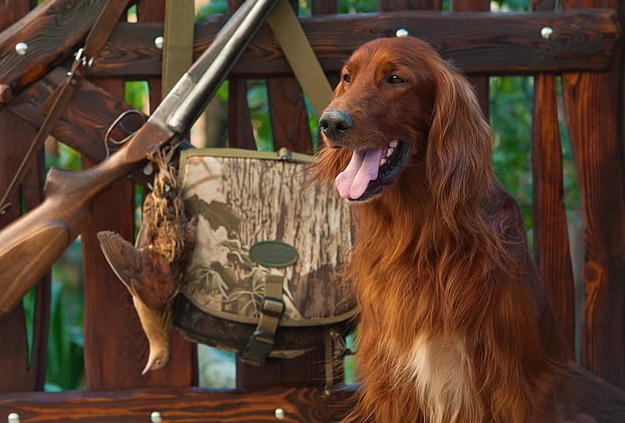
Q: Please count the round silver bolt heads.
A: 7